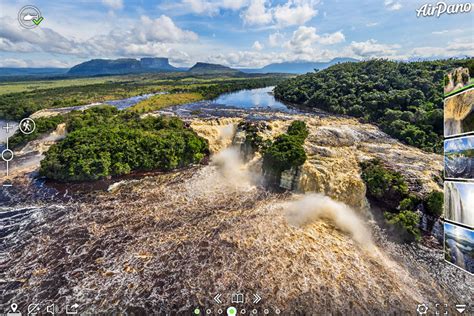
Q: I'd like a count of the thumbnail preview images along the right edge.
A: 5